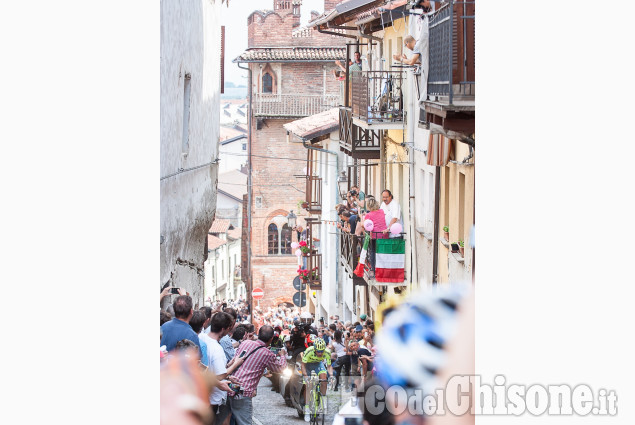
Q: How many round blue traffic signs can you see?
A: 2